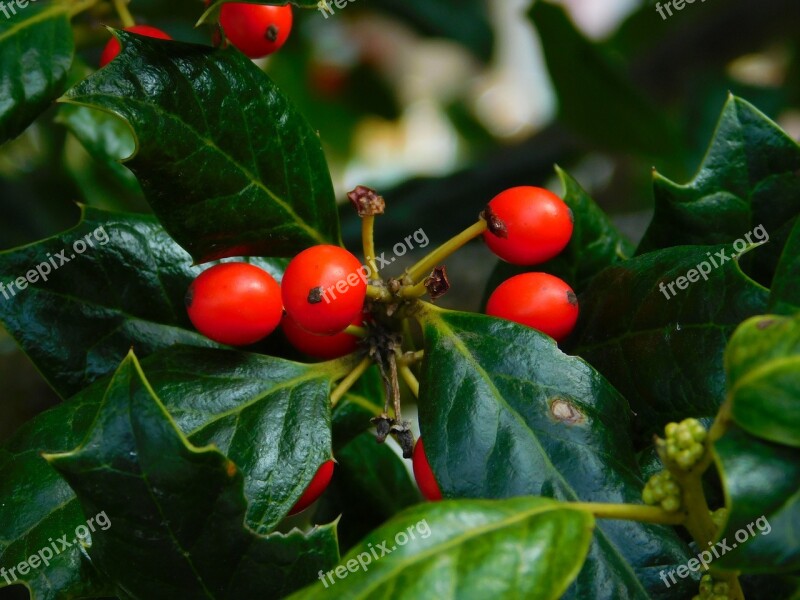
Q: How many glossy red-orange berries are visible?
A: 9